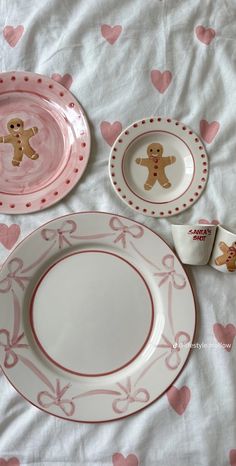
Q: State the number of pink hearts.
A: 14